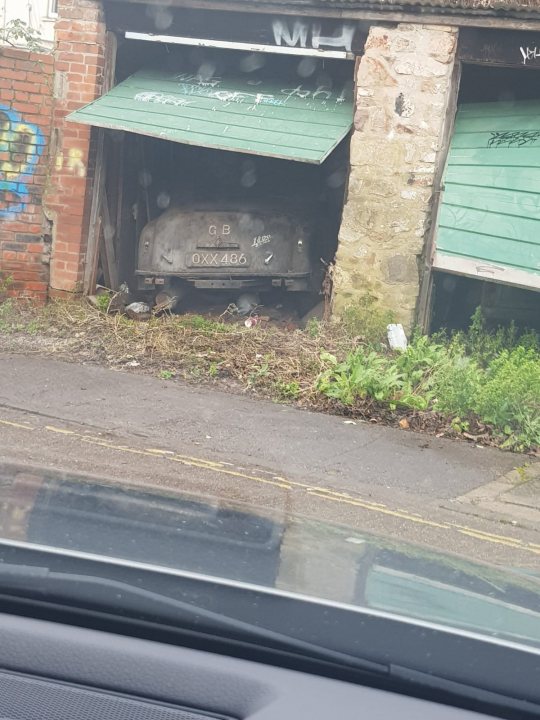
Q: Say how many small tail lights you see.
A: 2